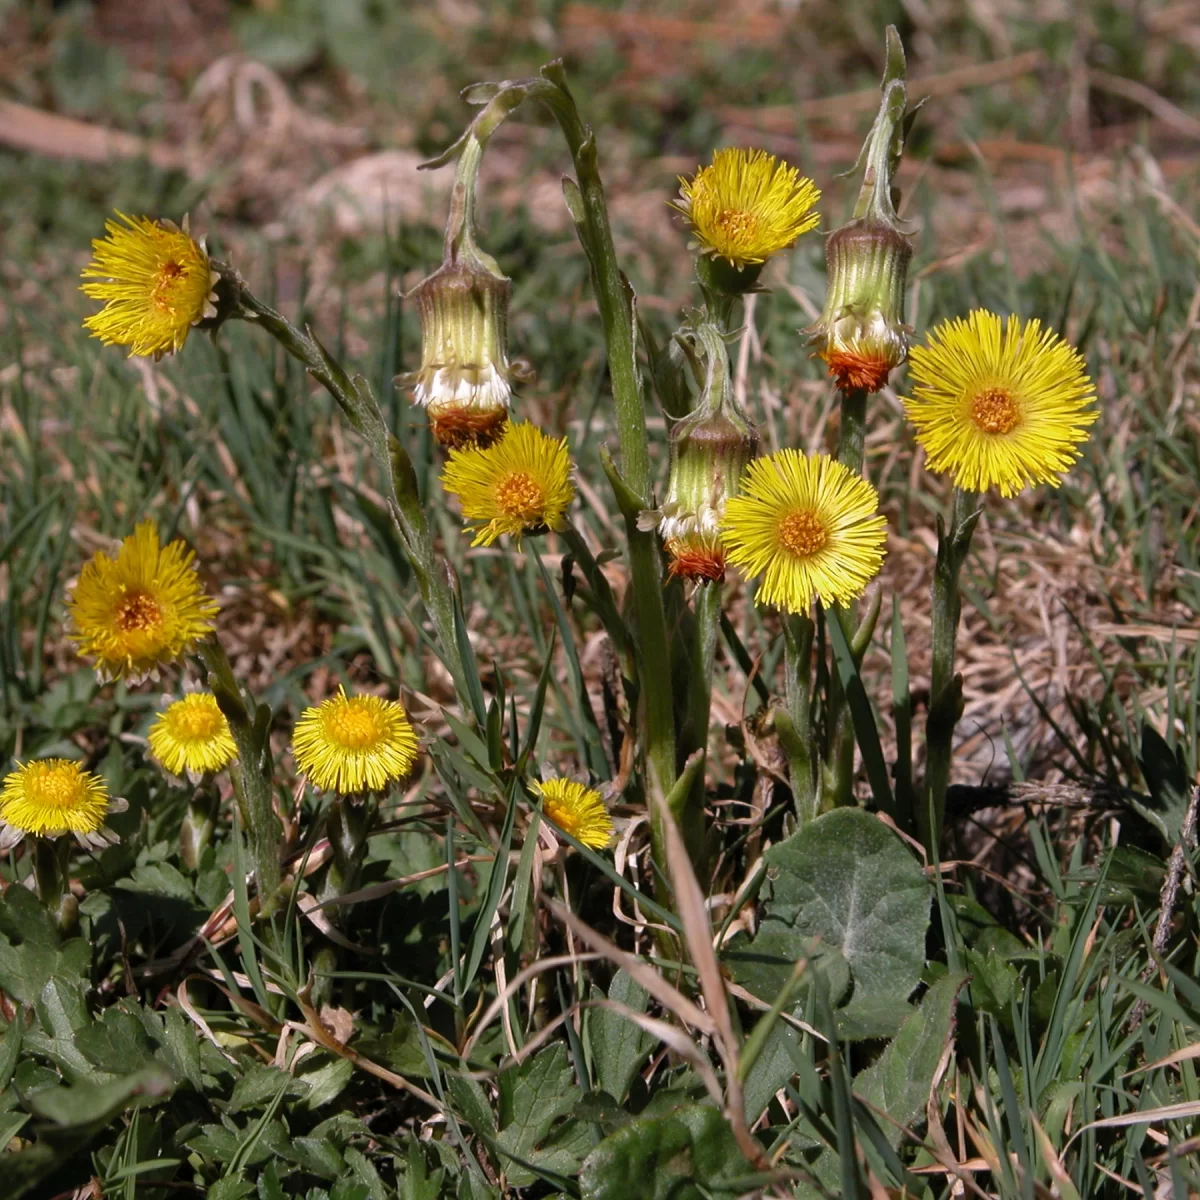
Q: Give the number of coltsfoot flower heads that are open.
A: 10